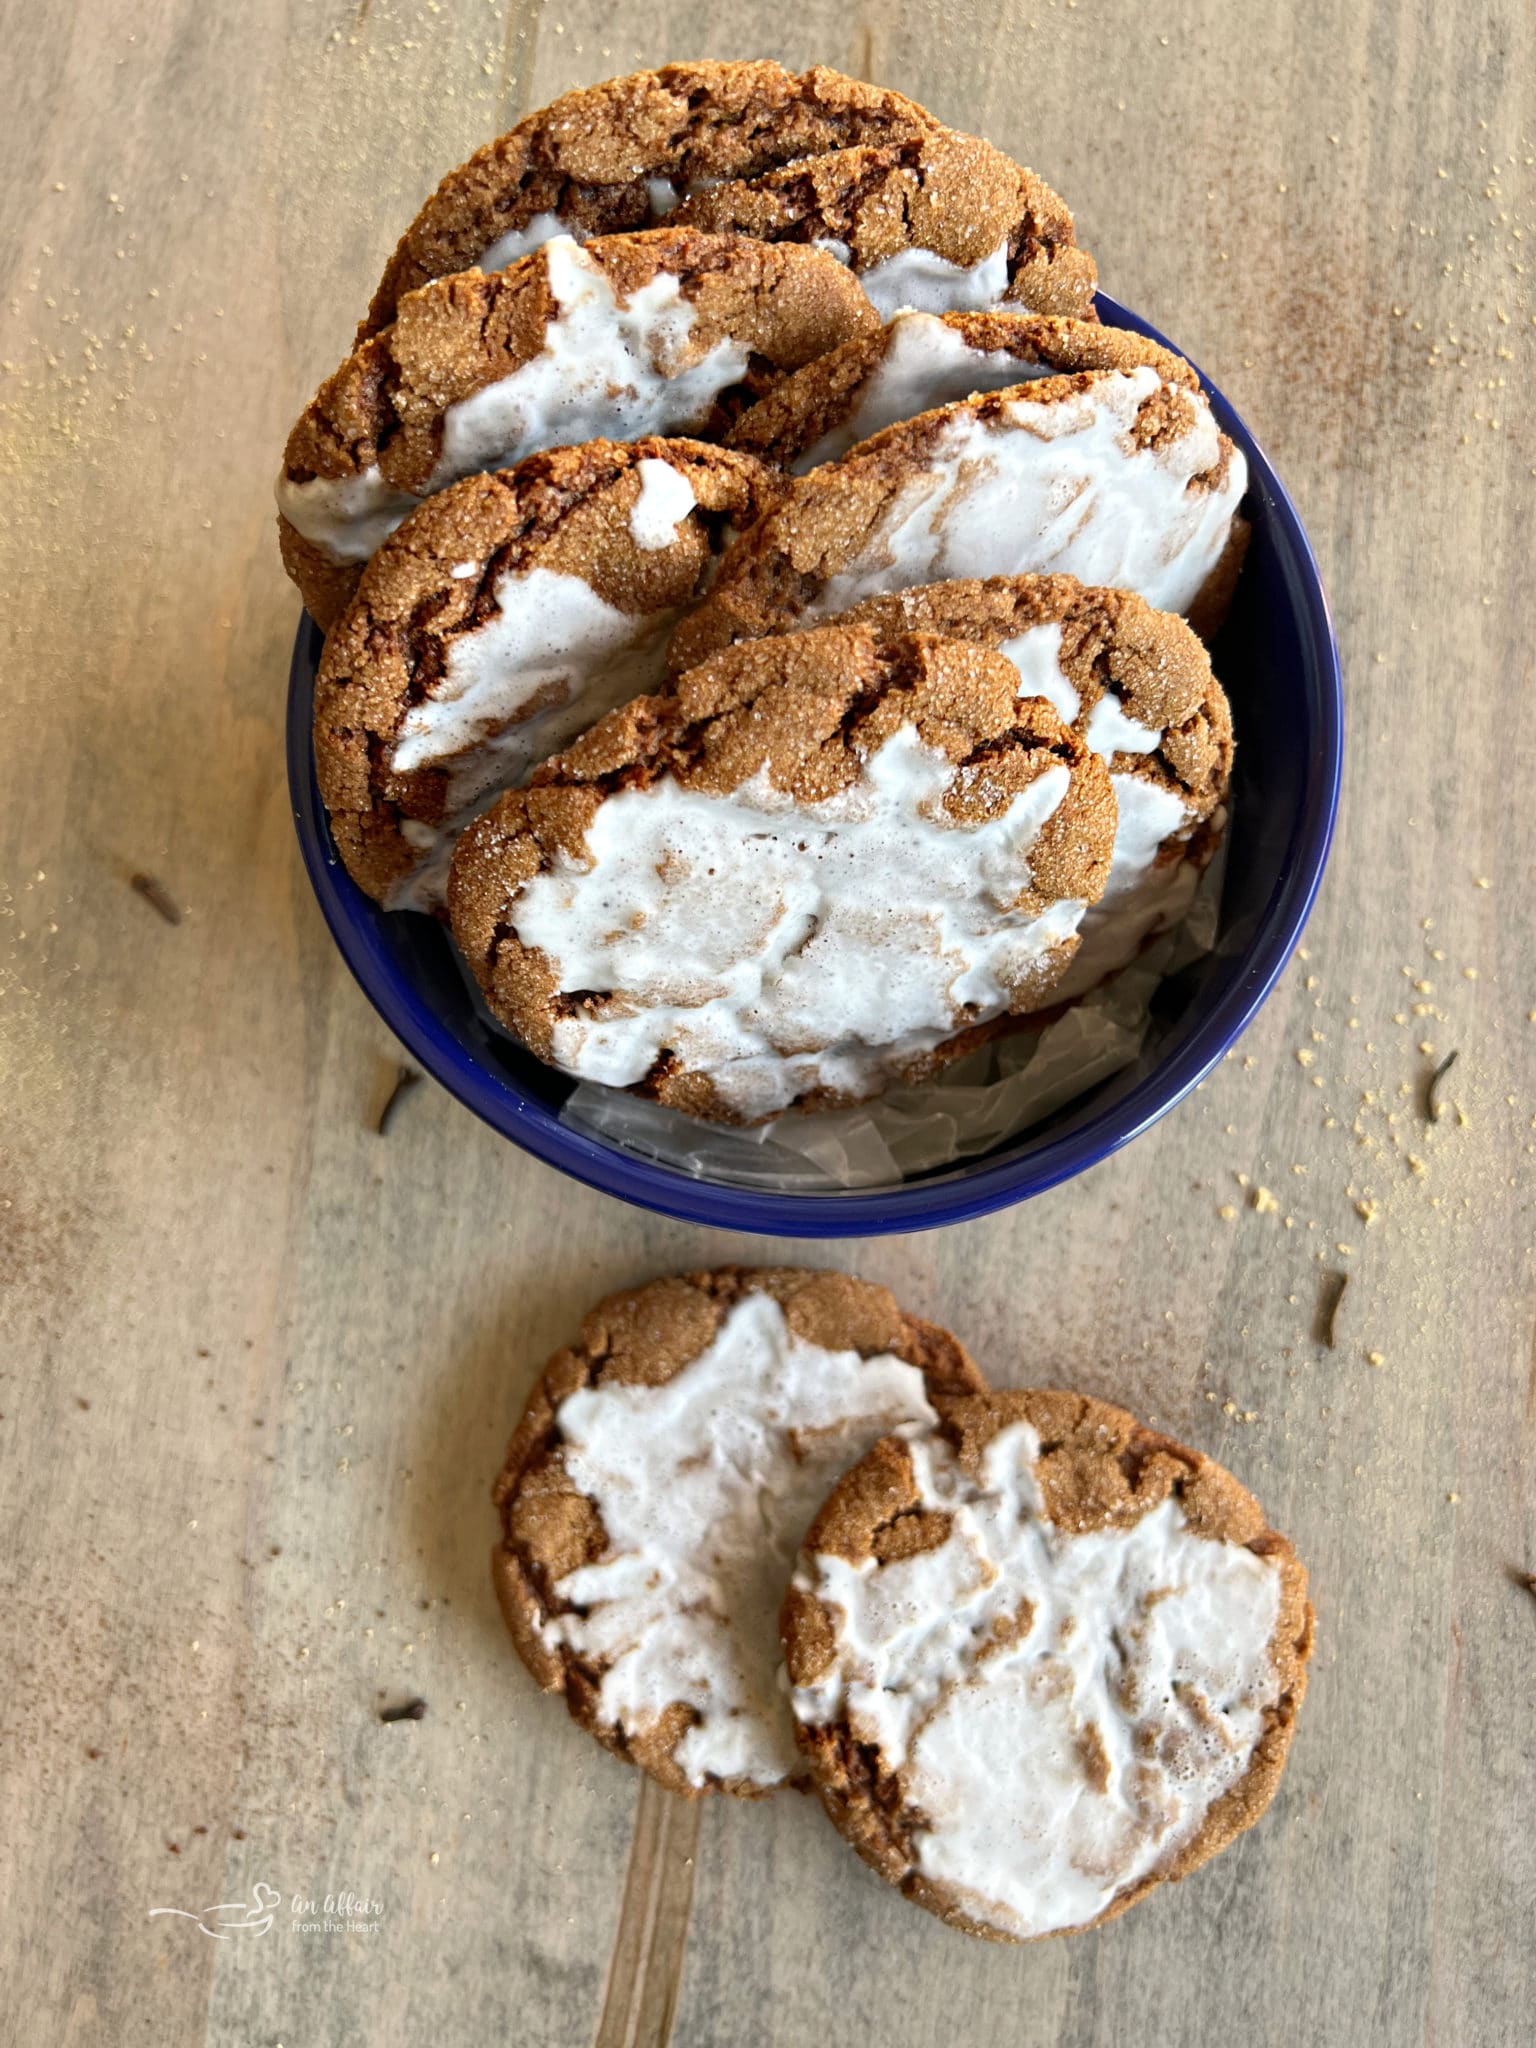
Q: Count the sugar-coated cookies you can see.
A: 10